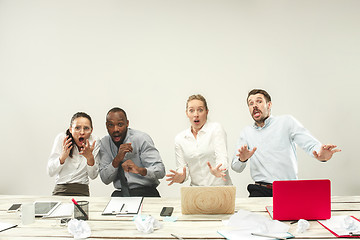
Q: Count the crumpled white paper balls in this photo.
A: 4